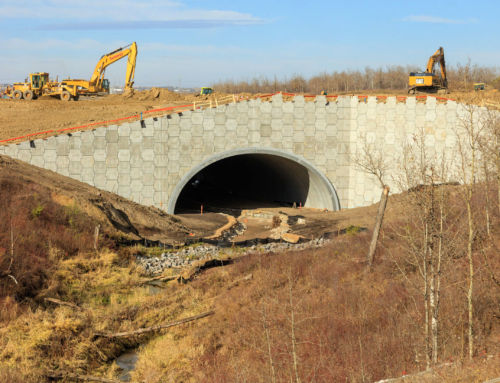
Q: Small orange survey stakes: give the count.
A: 2